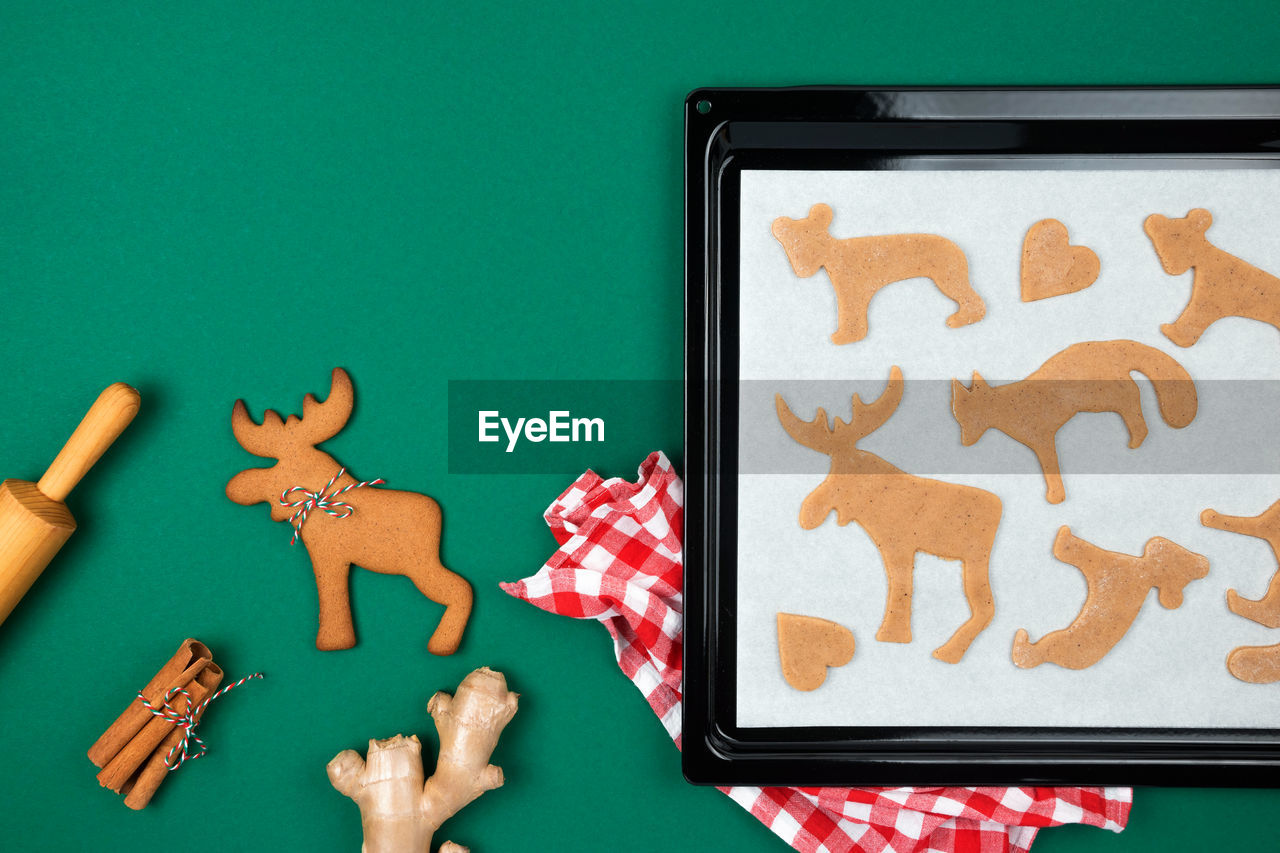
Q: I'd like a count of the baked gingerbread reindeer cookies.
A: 1